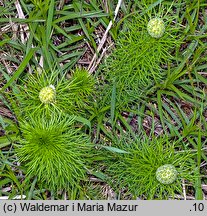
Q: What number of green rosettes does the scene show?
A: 4